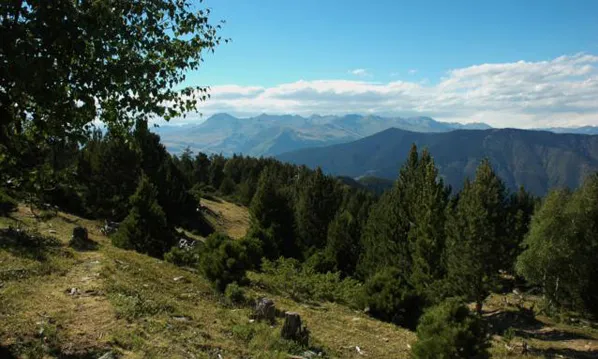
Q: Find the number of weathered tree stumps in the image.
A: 3